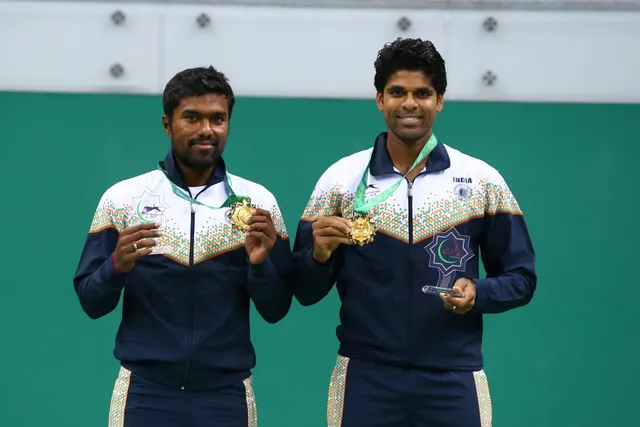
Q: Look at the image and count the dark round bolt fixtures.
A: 6